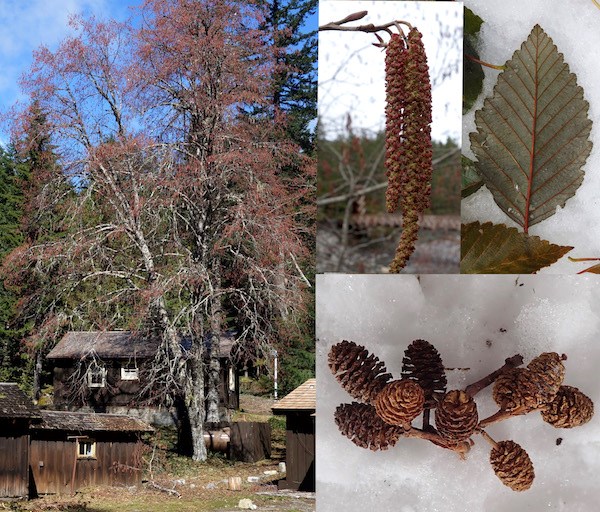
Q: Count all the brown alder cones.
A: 9